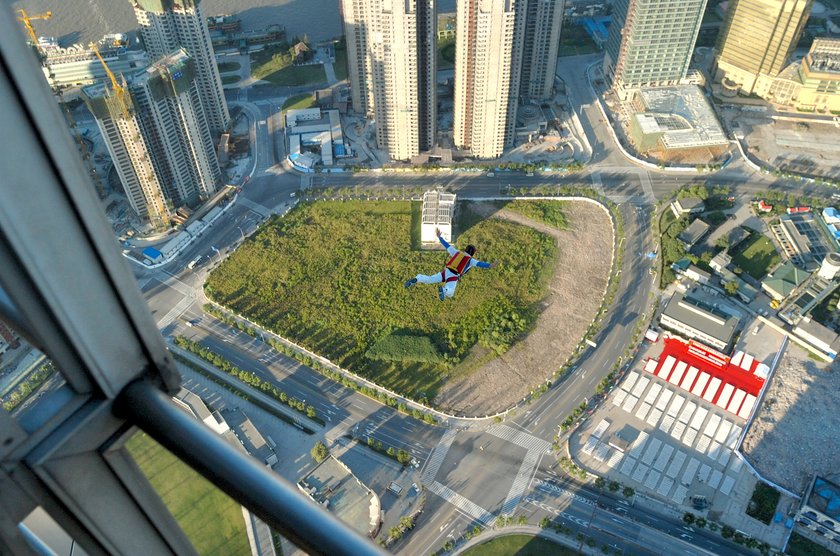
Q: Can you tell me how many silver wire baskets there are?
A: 0